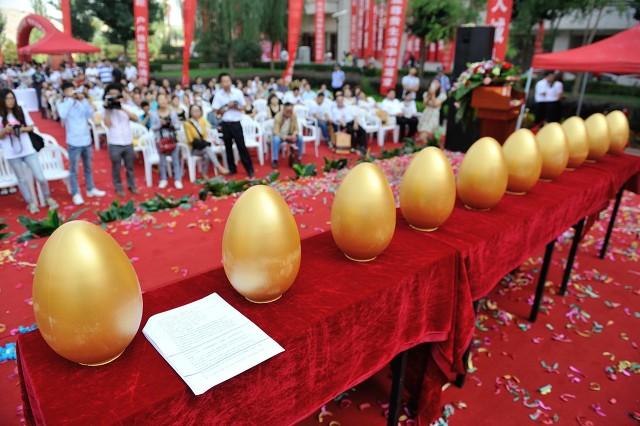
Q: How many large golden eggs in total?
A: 10